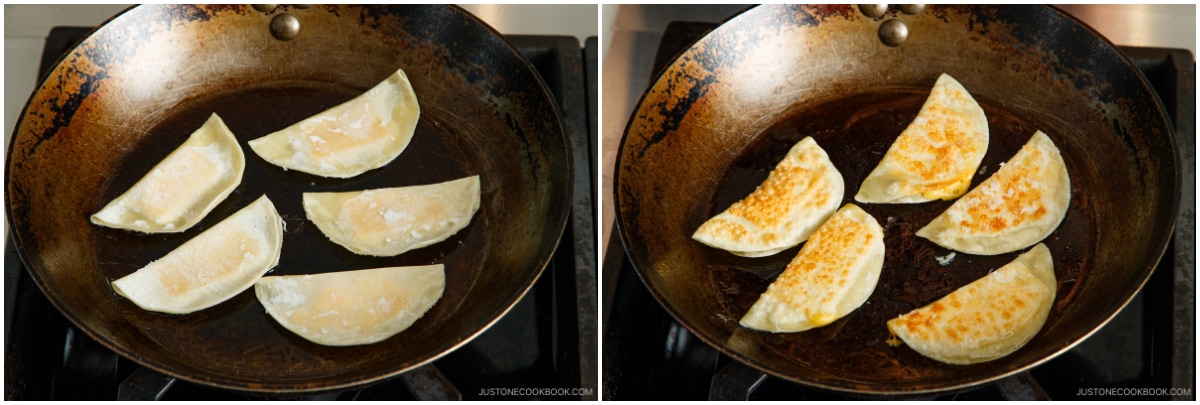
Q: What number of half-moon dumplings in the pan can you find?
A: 5